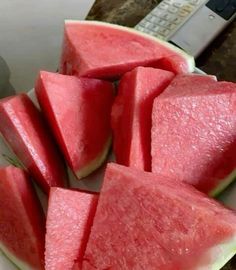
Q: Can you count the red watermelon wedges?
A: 8